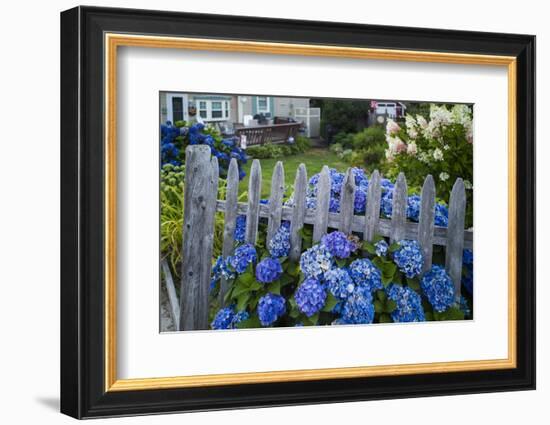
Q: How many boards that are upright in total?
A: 12